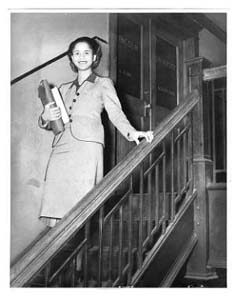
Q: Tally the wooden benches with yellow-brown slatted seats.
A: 0